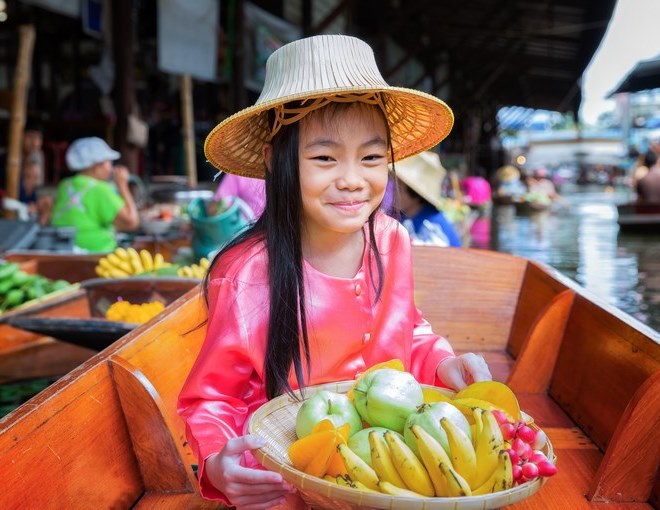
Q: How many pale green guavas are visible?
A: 4